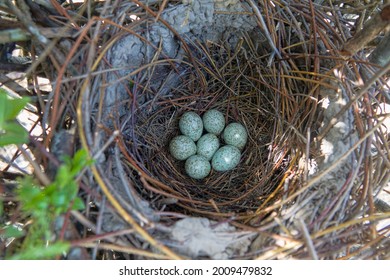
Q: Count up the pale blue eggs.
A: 7